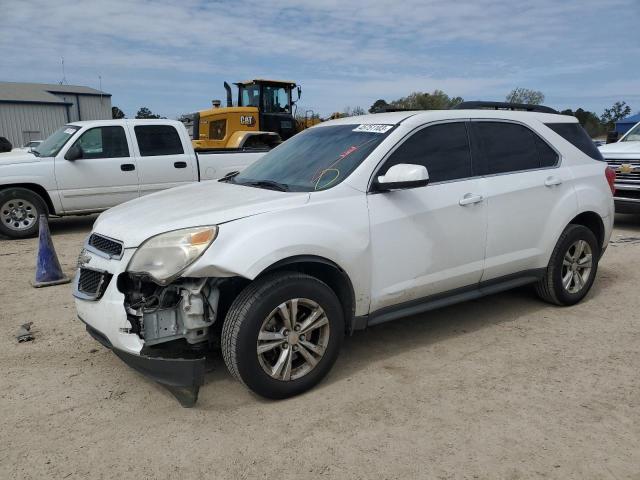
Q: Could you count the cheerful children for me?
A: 0